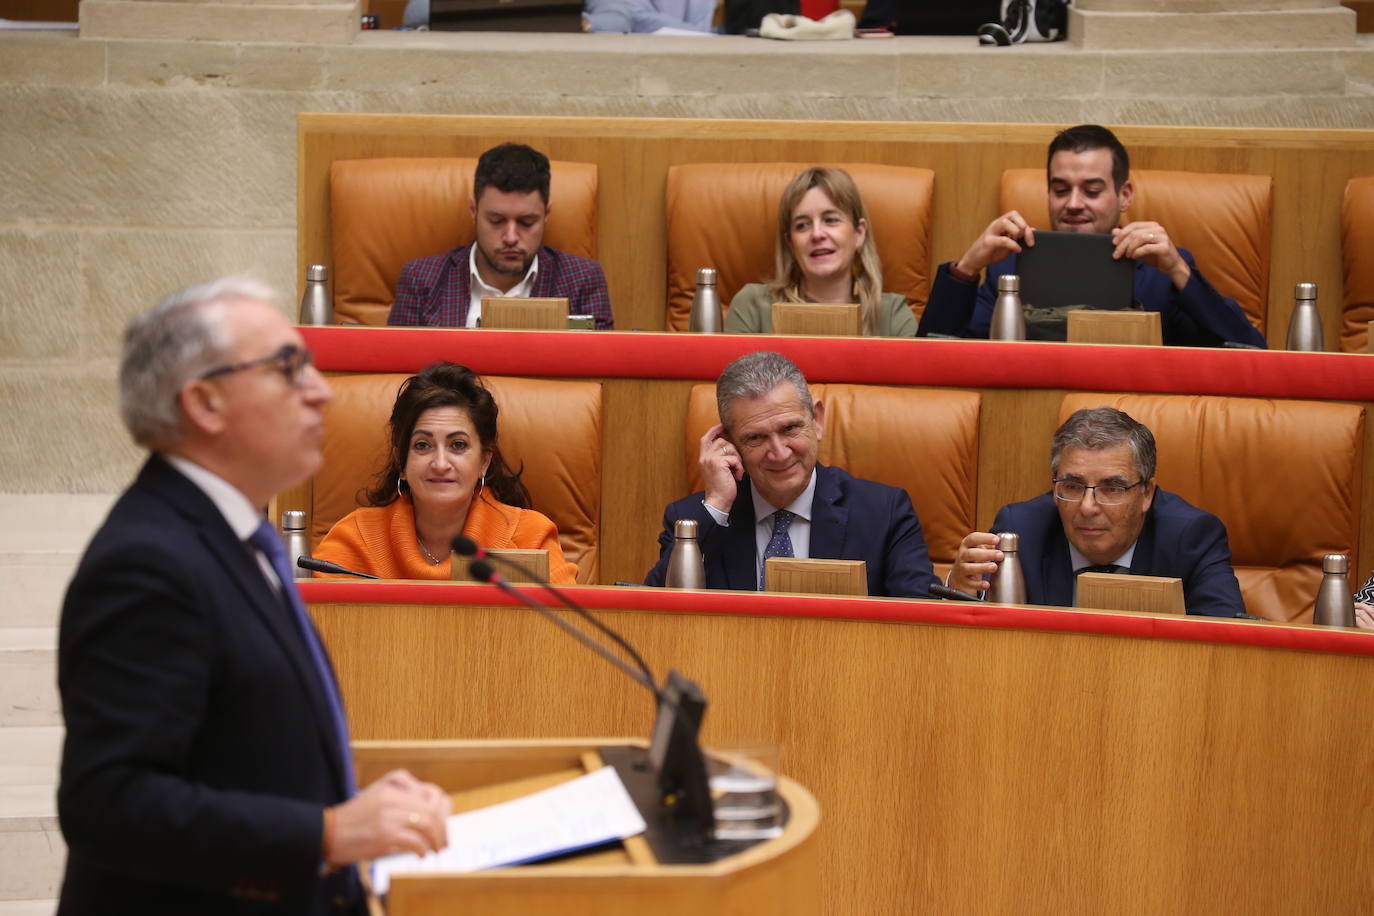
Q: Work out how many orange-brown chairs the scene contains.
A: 7